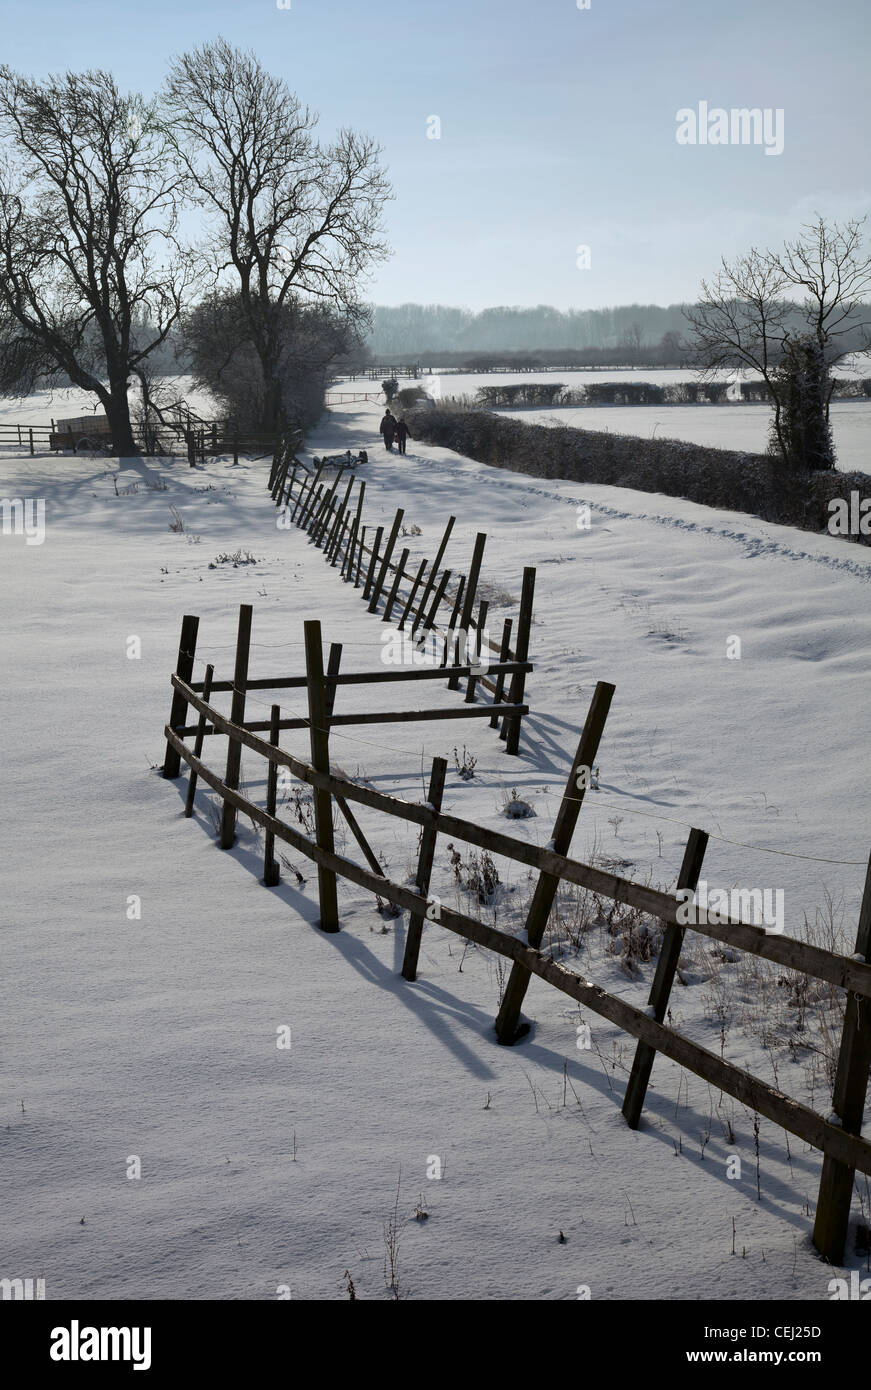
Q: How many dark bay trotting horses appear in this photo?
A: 0